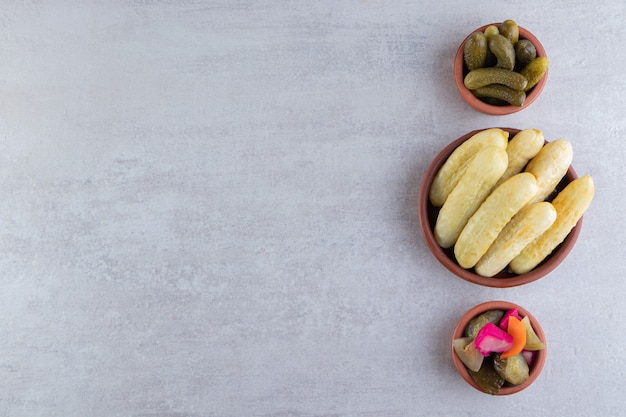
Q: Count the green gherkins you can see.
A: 8